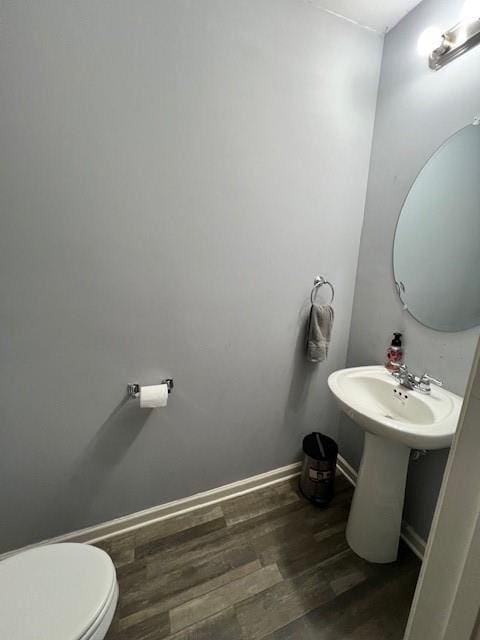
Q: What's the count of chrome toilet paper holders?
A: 1